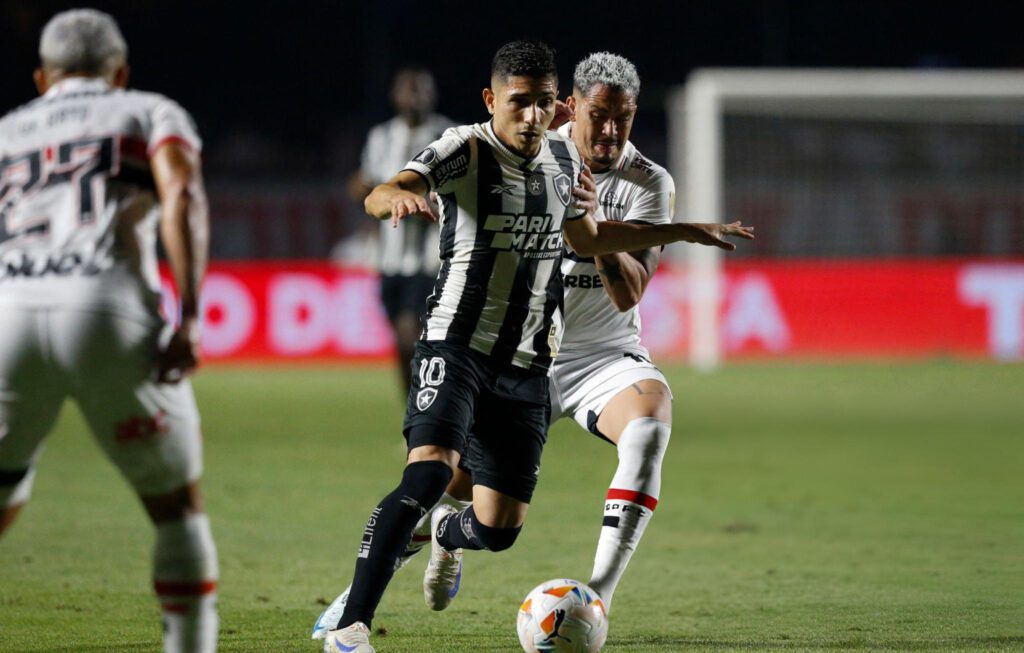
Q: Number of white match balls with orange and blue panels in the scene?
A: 1